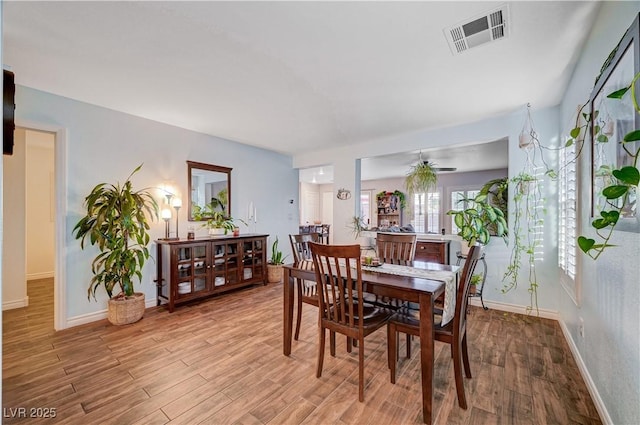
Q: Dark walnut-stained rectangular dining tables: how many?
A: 1